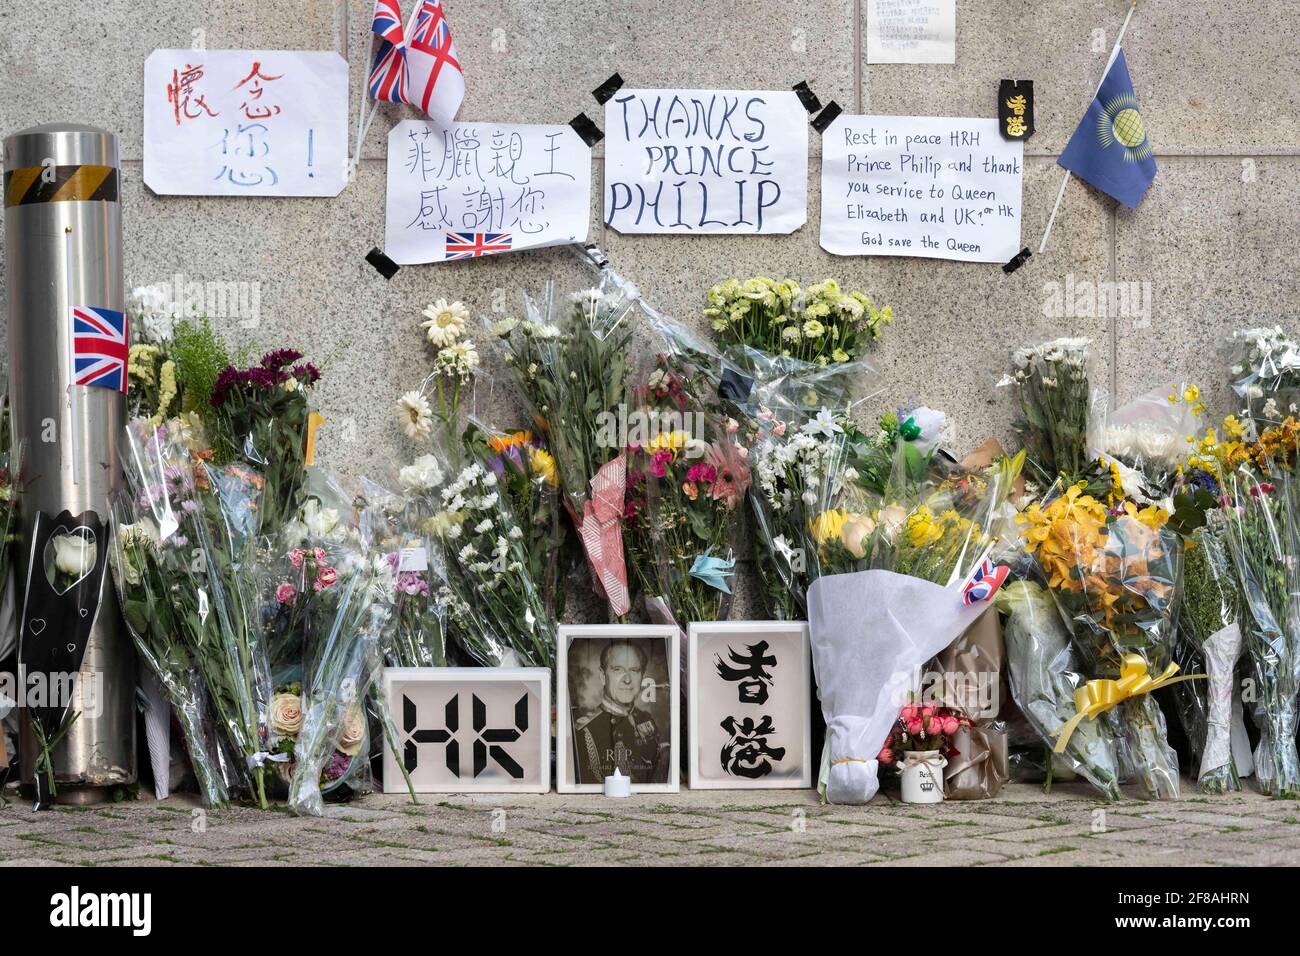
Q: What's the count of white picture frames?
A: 3